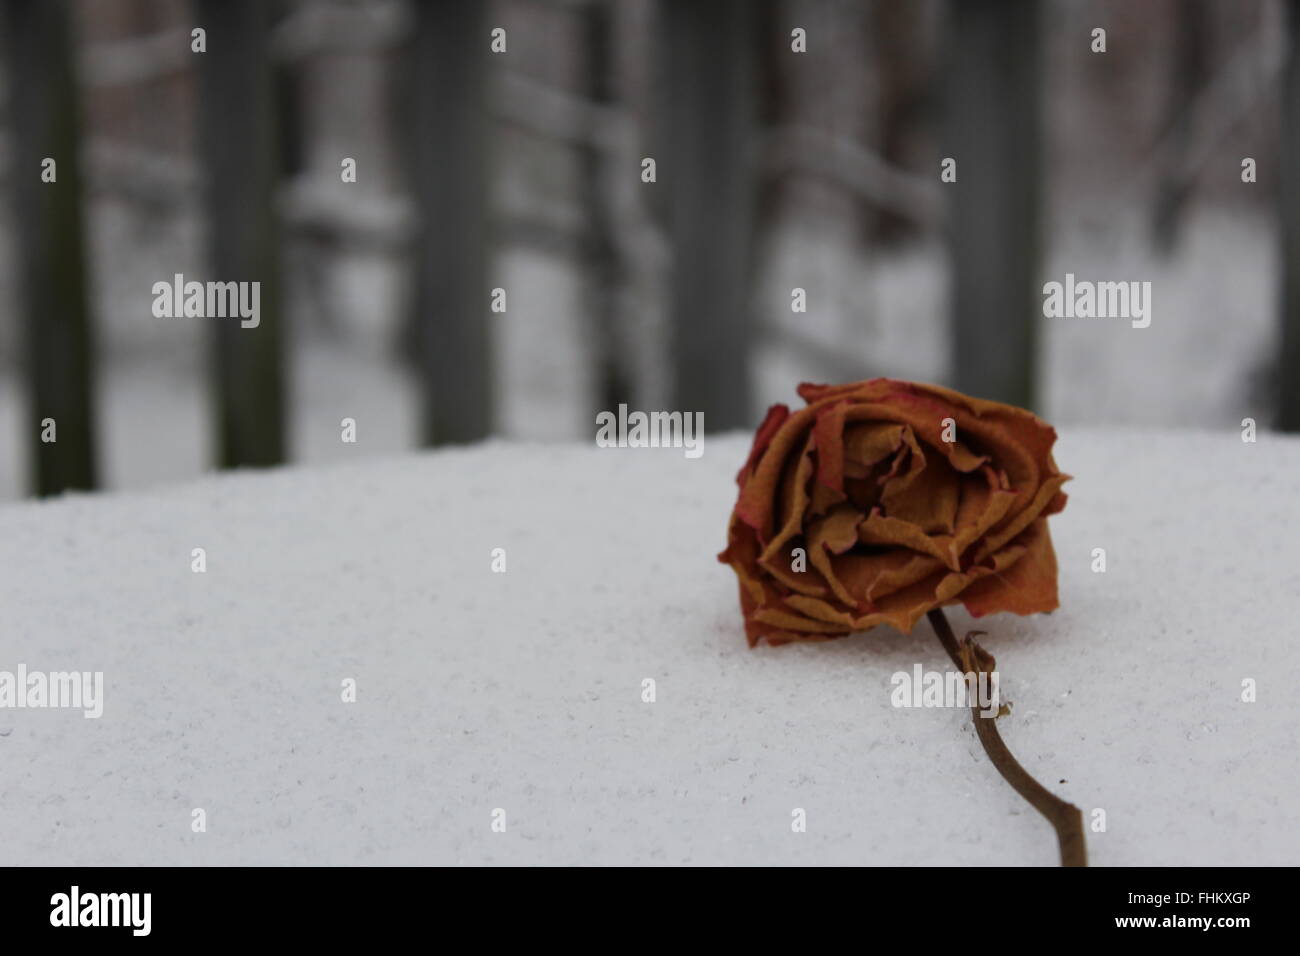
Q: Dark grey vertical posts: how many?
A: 6